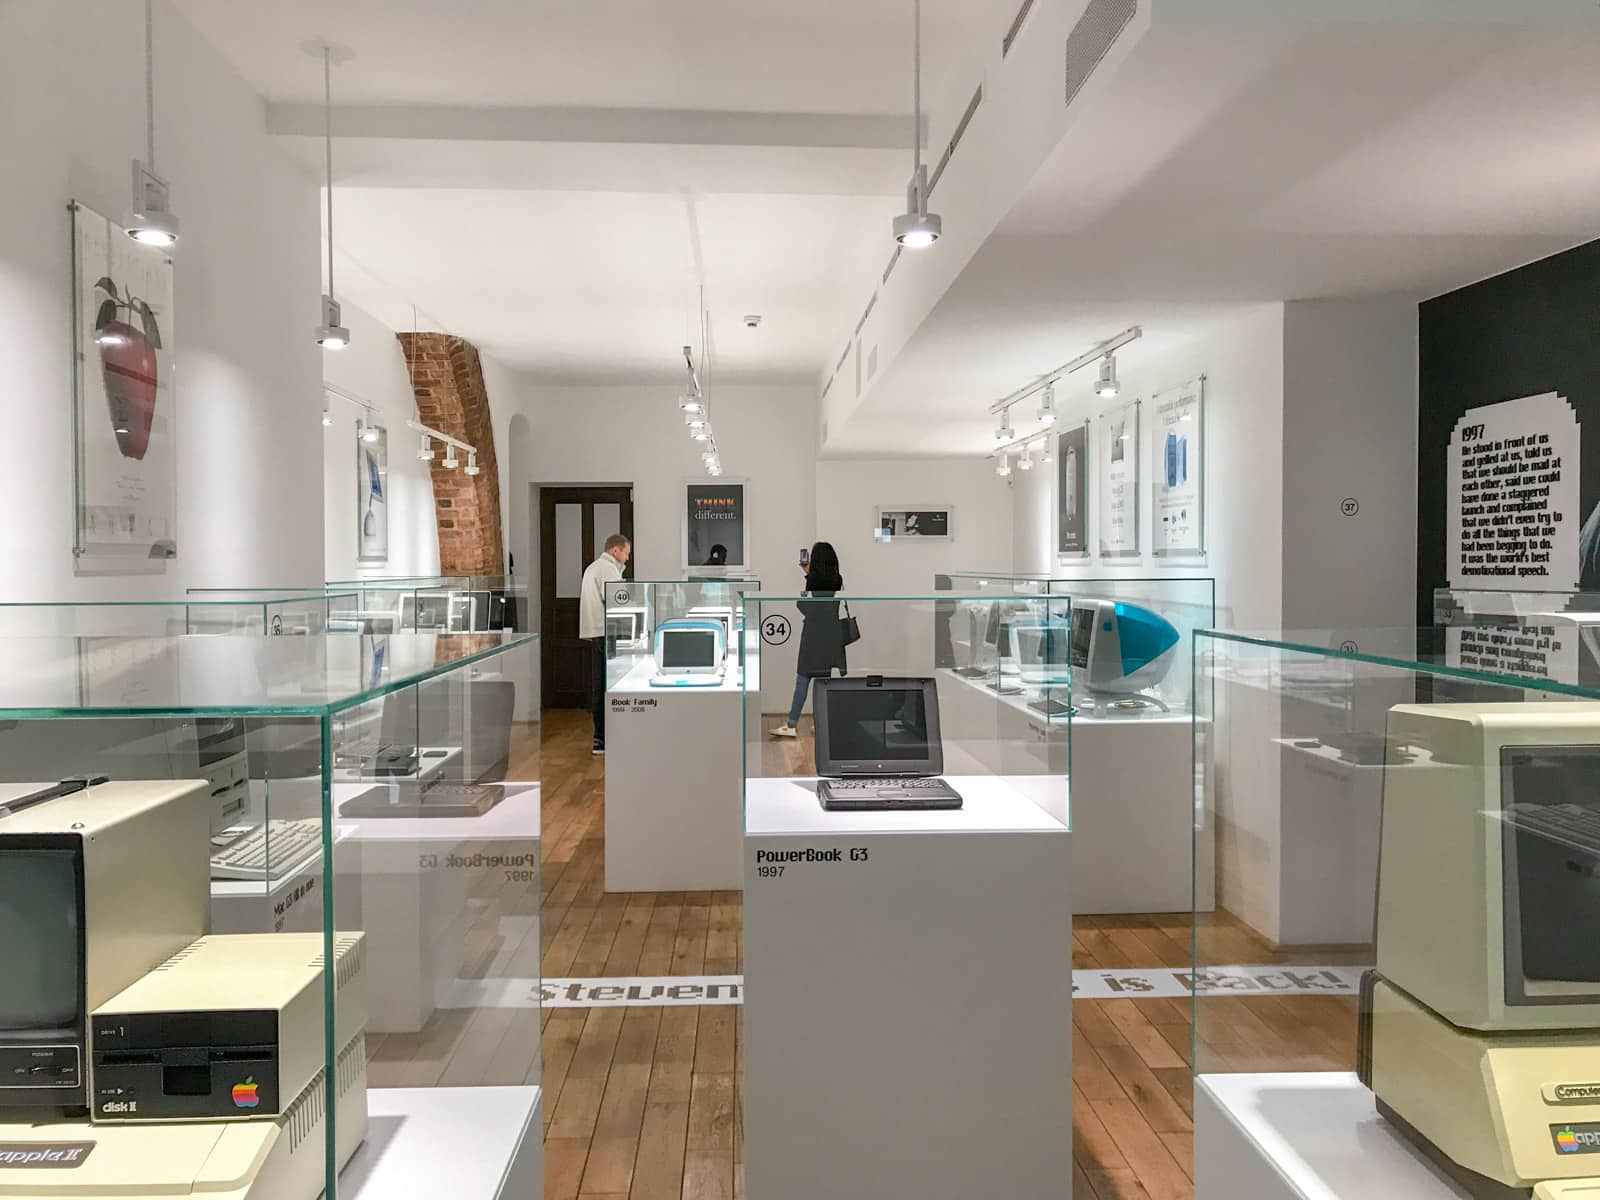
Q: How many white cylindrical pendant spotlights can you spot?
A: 3